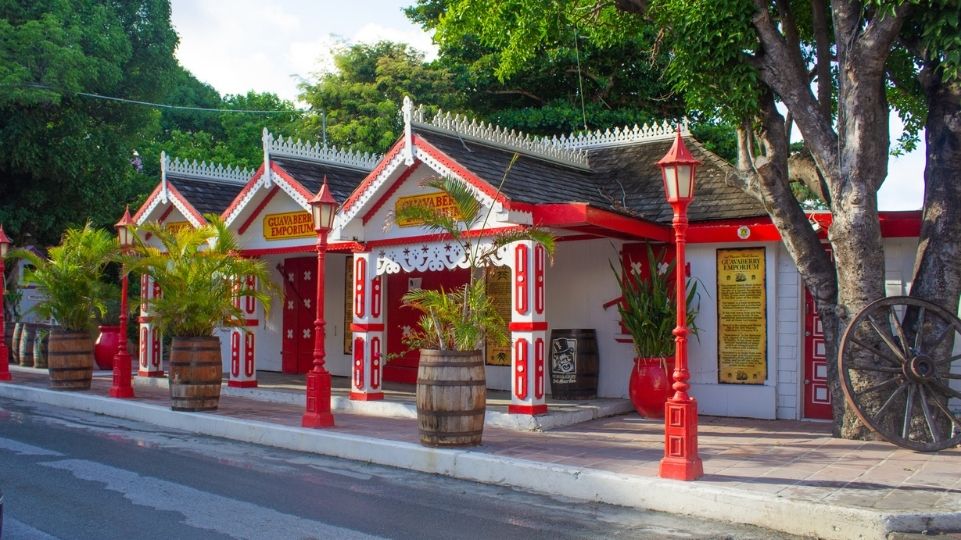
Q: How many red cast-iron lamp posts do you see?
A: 4